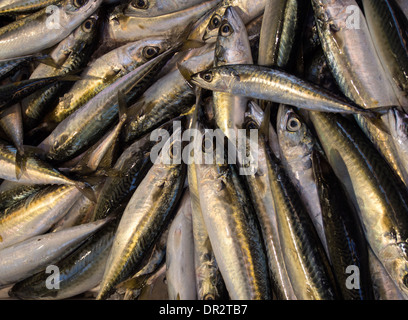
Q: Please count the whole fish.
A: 1